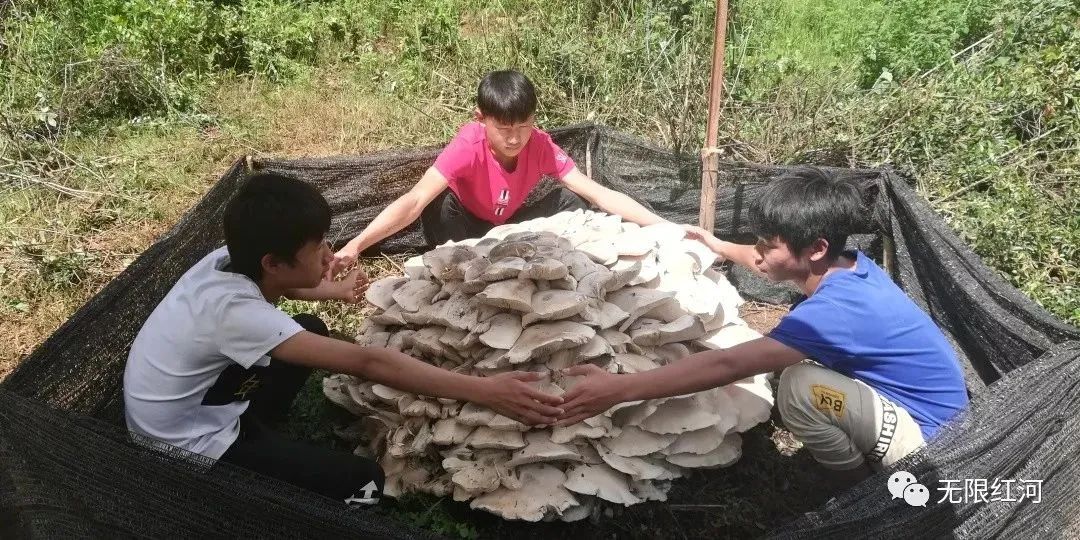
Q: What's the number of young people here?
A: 3